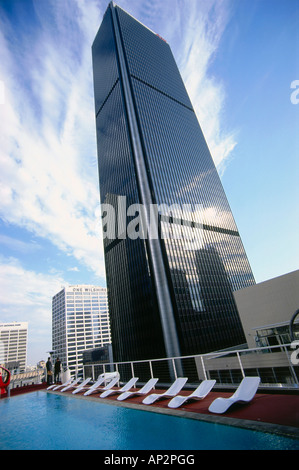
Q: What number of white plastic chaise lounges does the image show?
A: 10